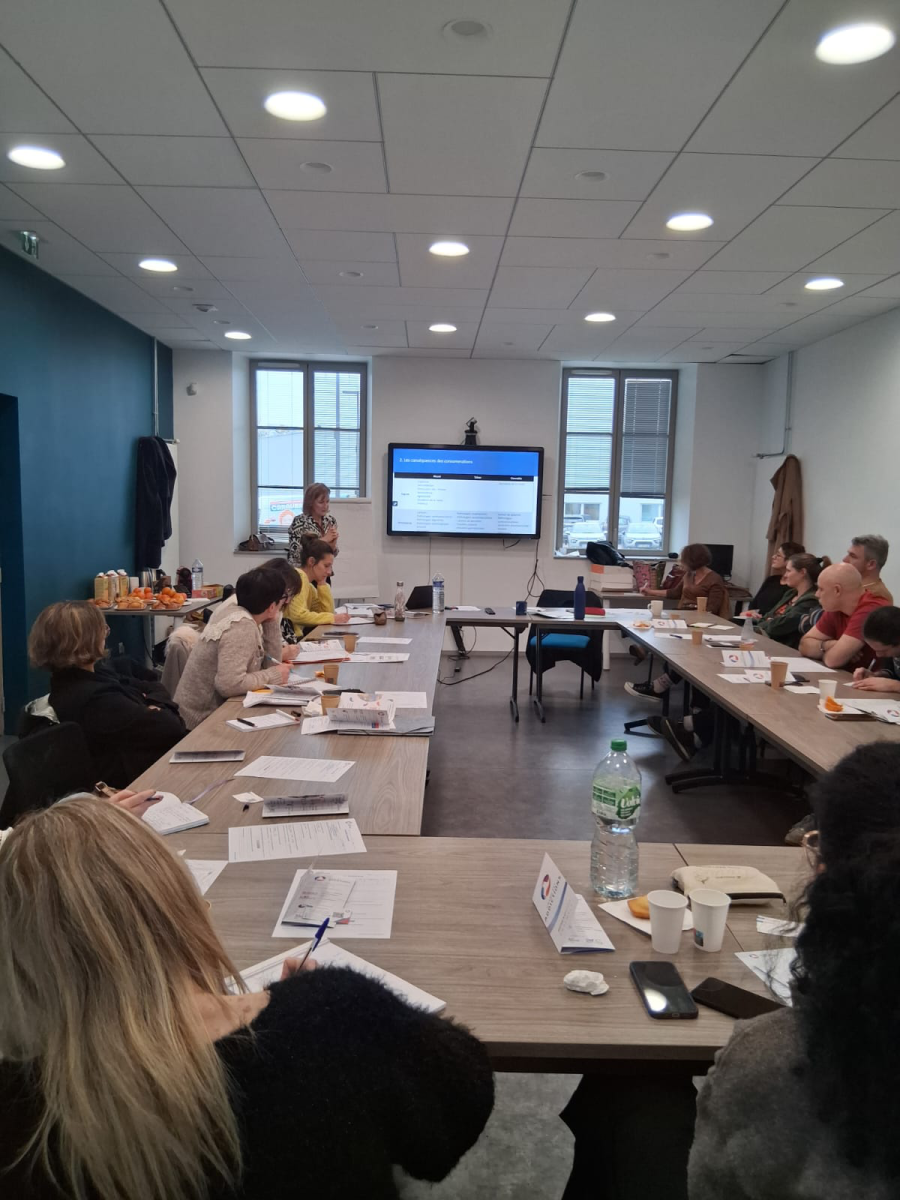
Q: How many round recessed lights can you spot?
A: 10